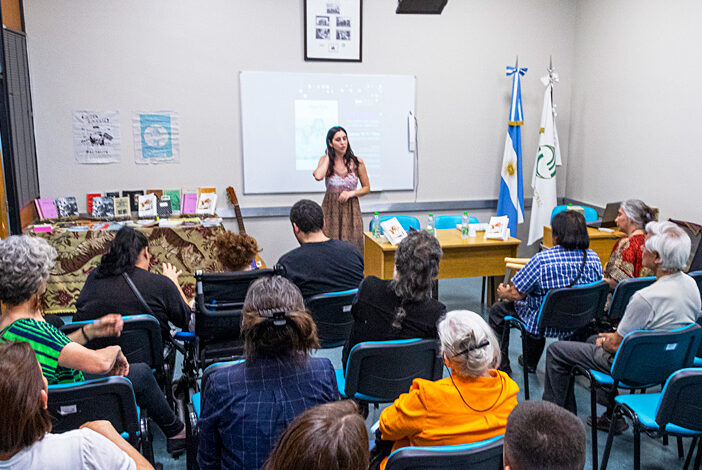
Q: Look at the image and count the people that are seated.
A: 13